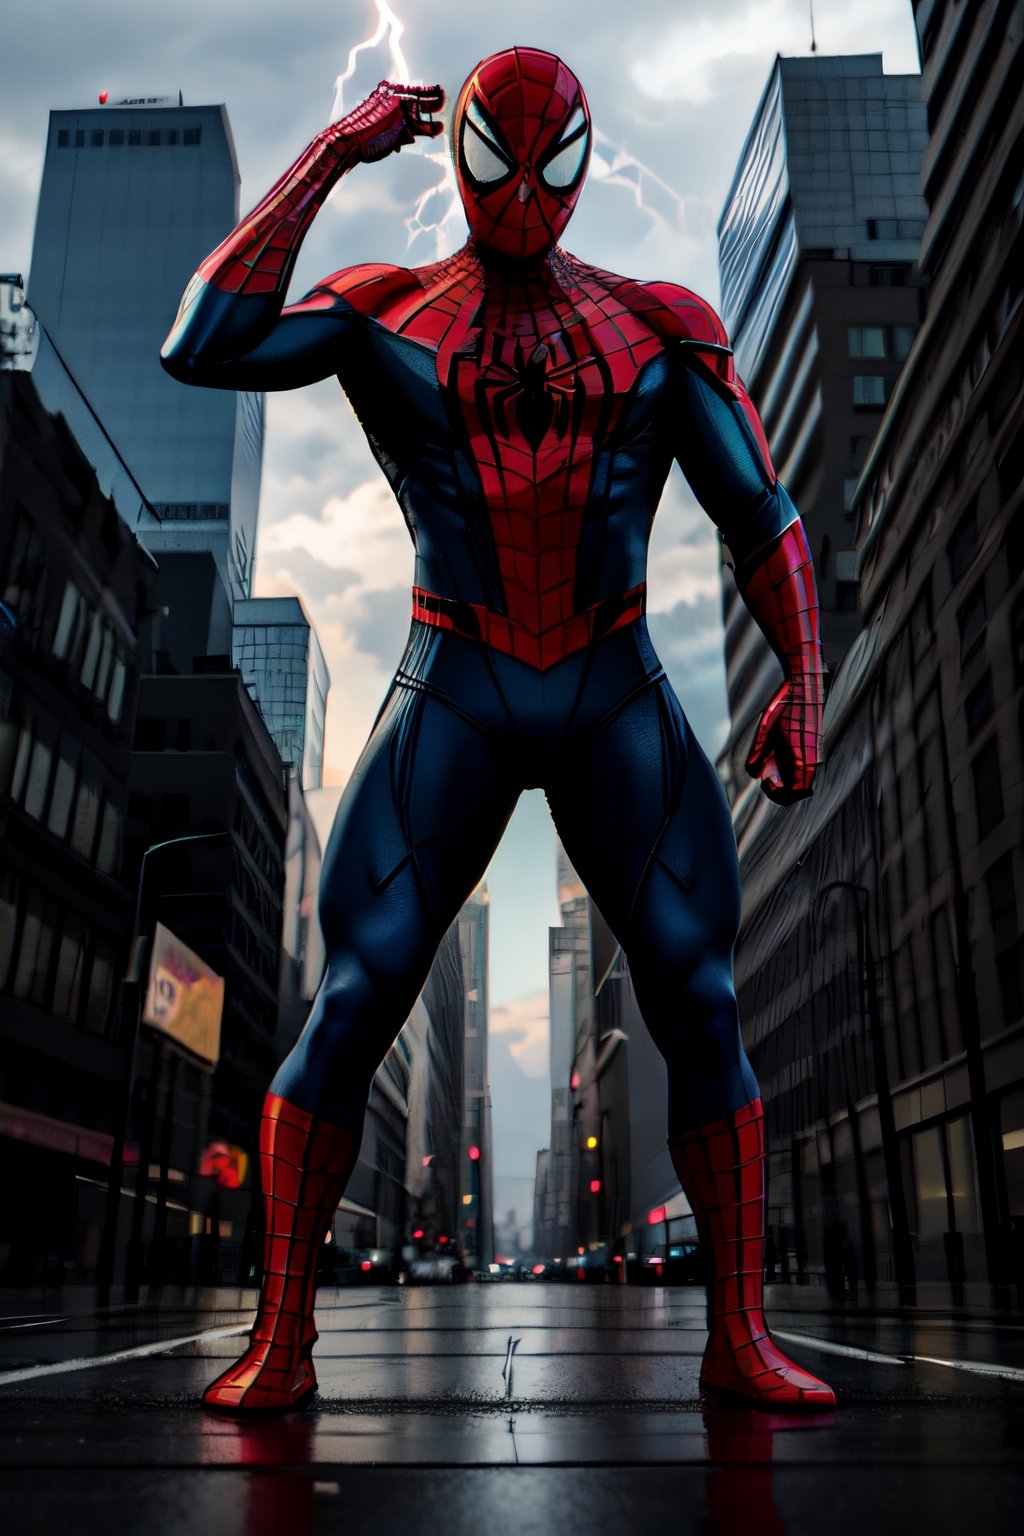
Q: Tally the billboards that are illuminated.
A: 1